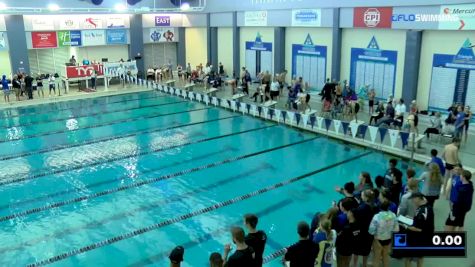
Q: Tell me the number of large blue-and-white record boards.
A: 4